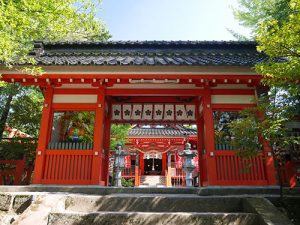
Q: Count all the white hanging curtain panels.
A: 8